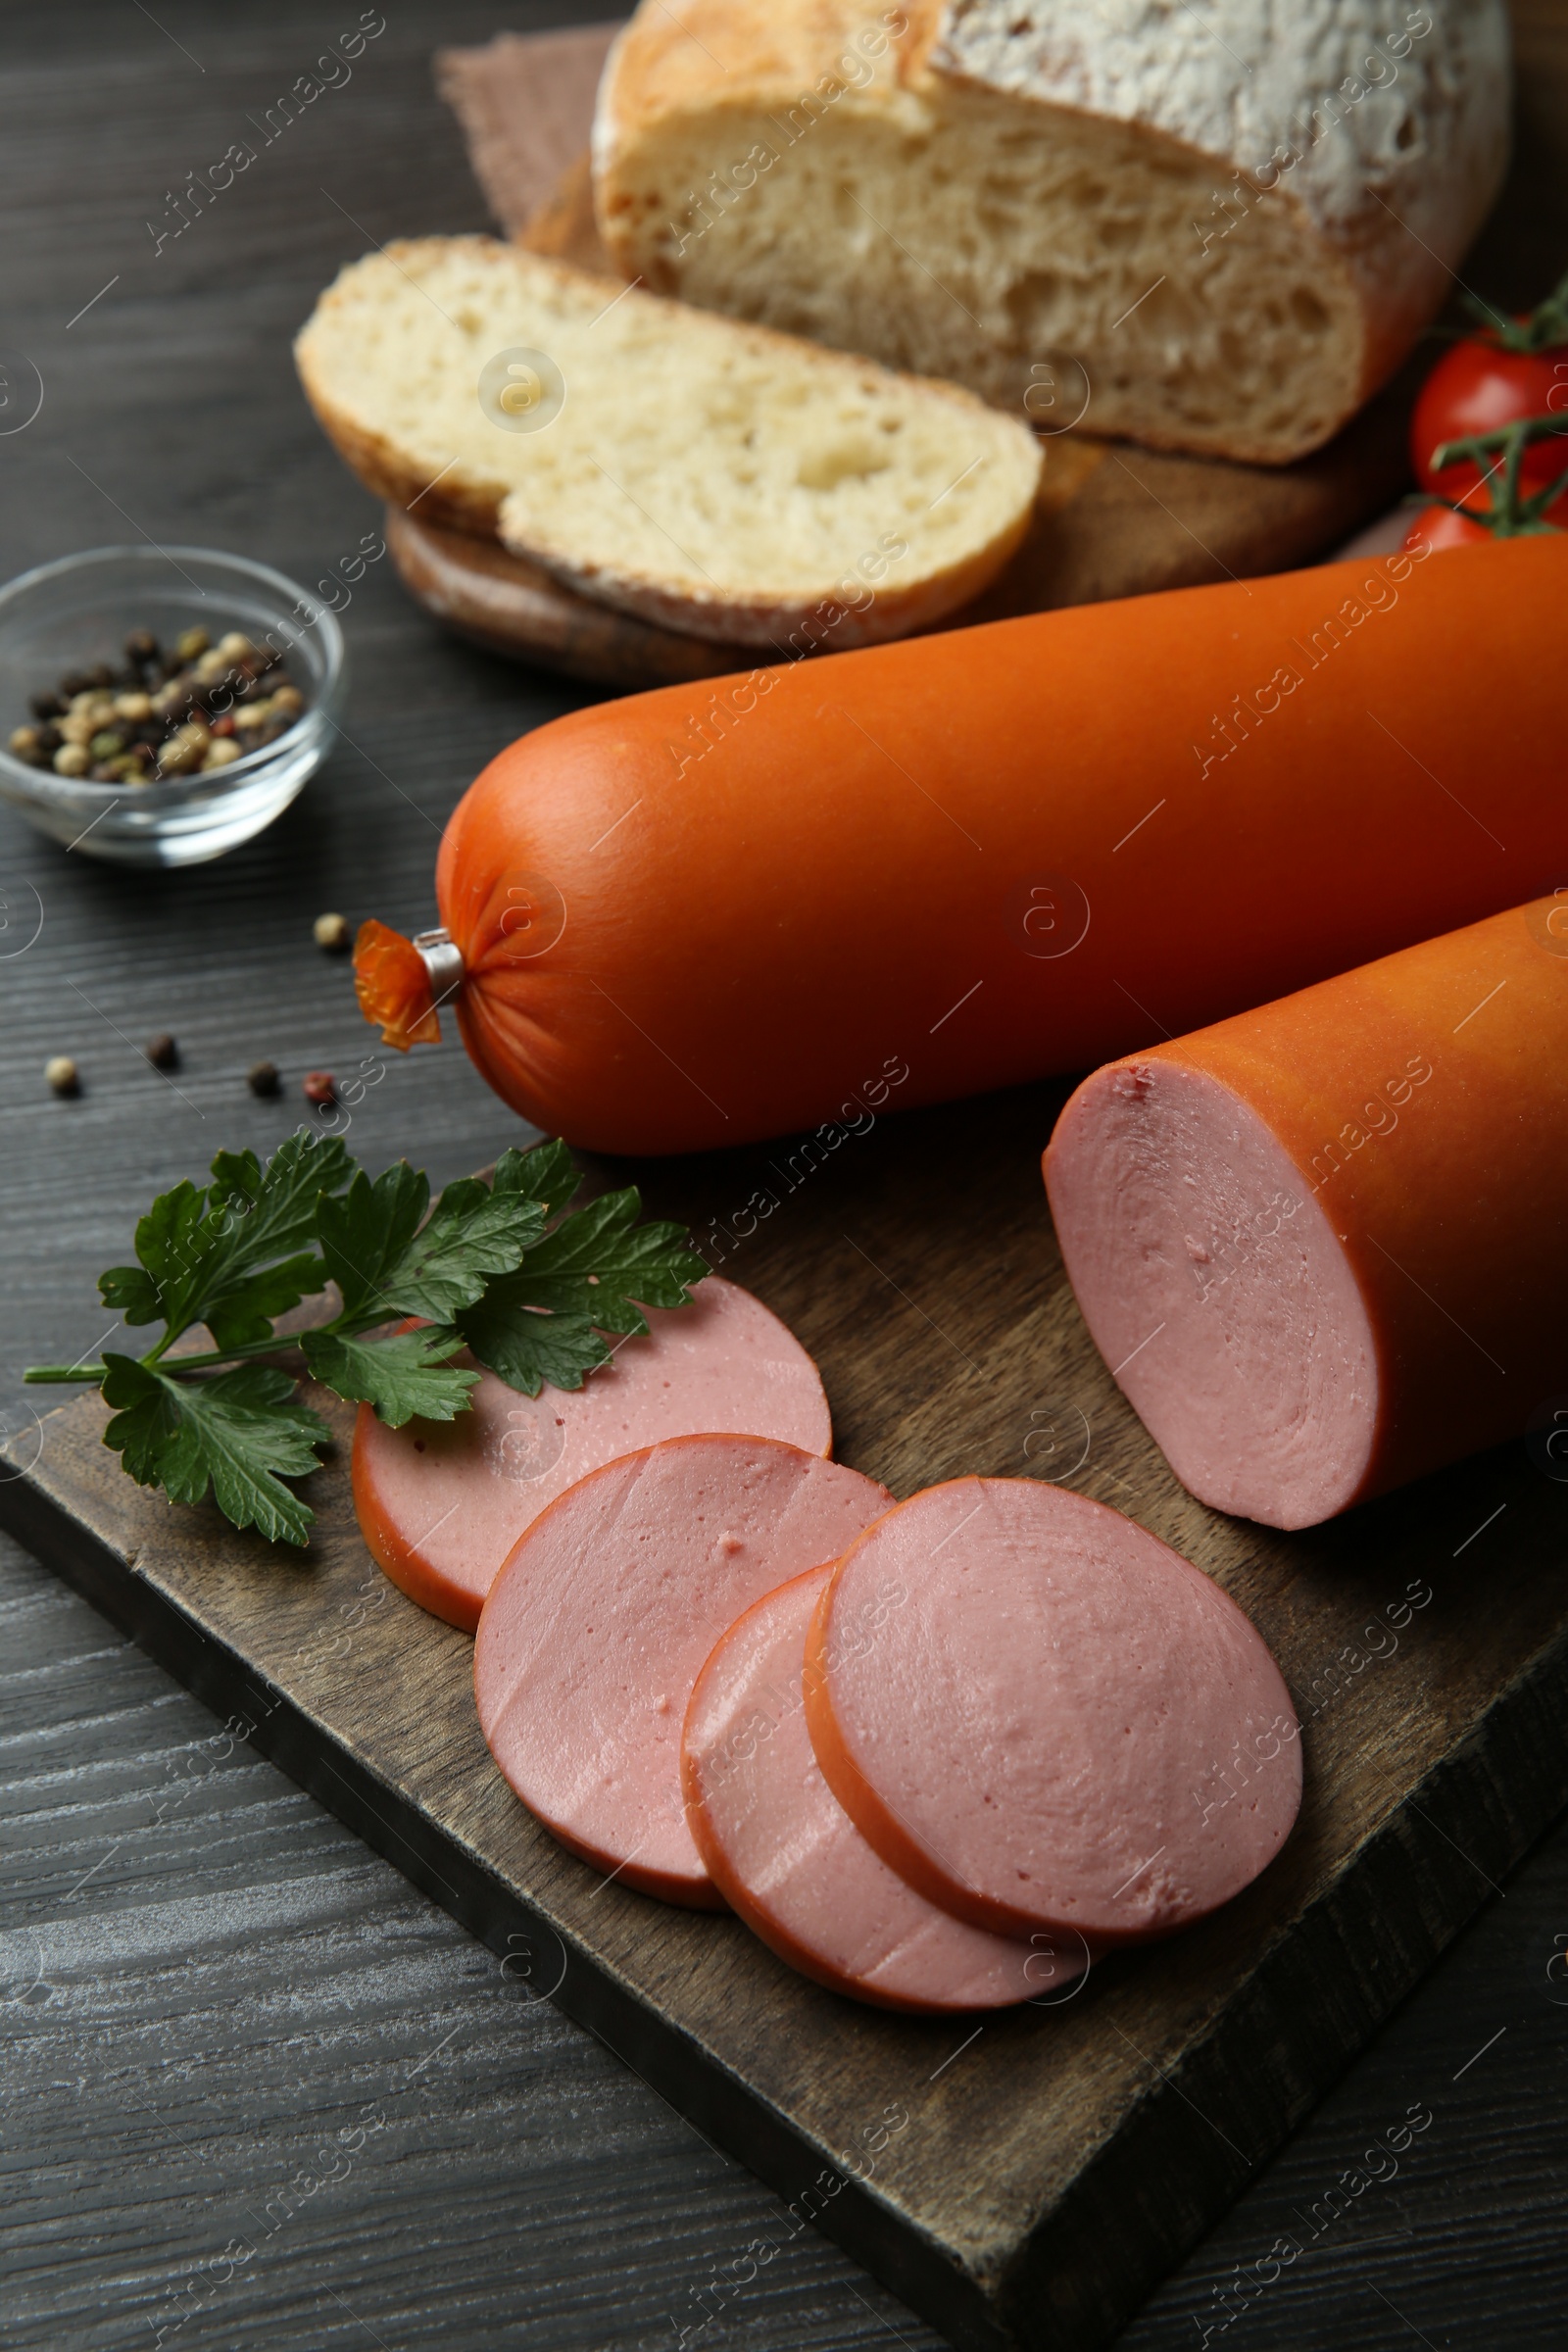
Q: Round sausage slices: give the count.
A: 4